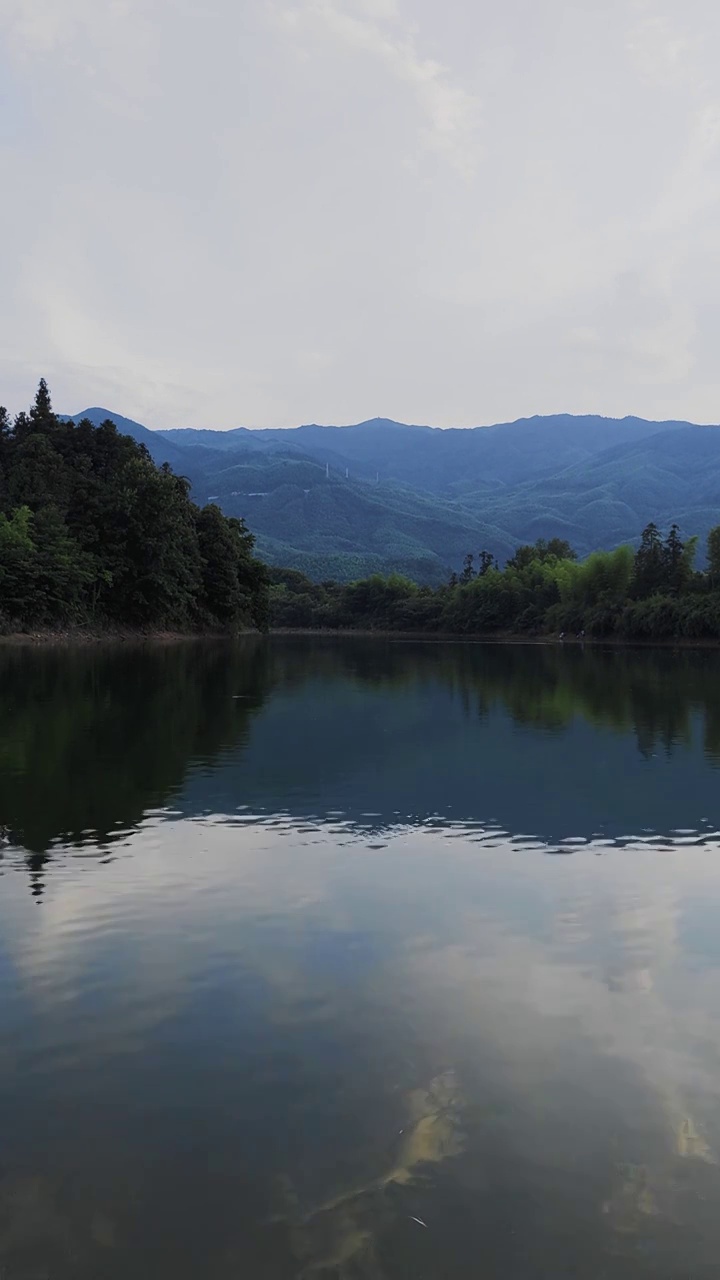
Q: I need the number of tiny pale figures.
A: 2